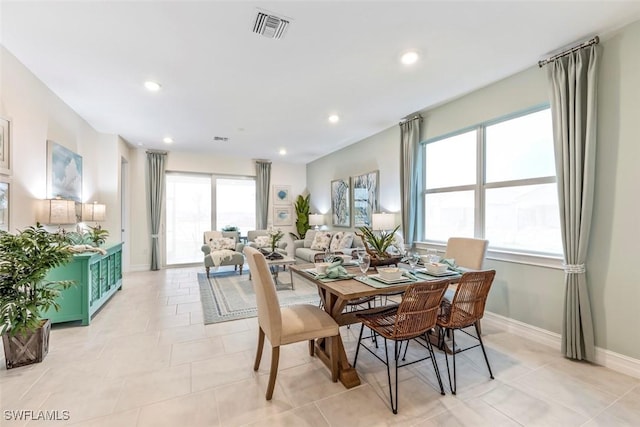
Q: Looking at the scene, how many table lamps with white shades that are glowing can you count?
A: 4